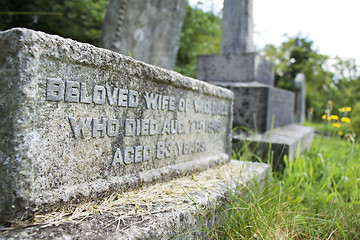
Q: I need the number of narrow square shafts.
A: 1